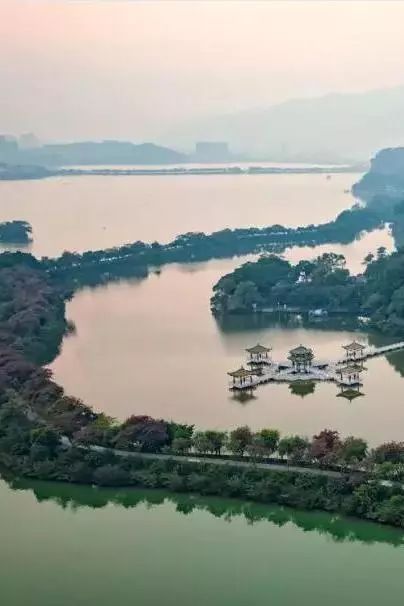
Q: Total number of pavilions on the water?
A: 5